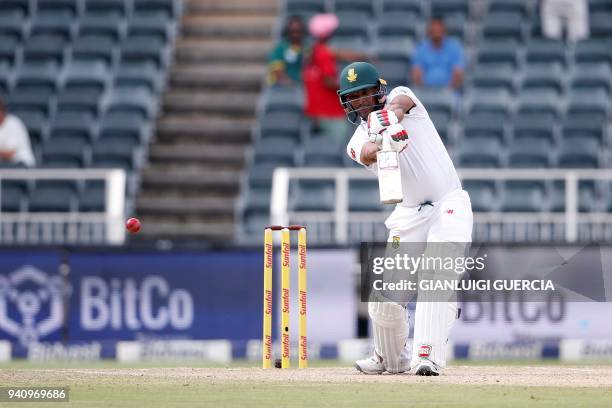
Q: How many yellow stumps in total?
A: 3